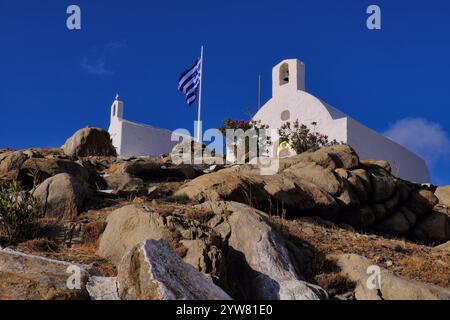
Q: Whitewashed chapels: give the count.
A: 2